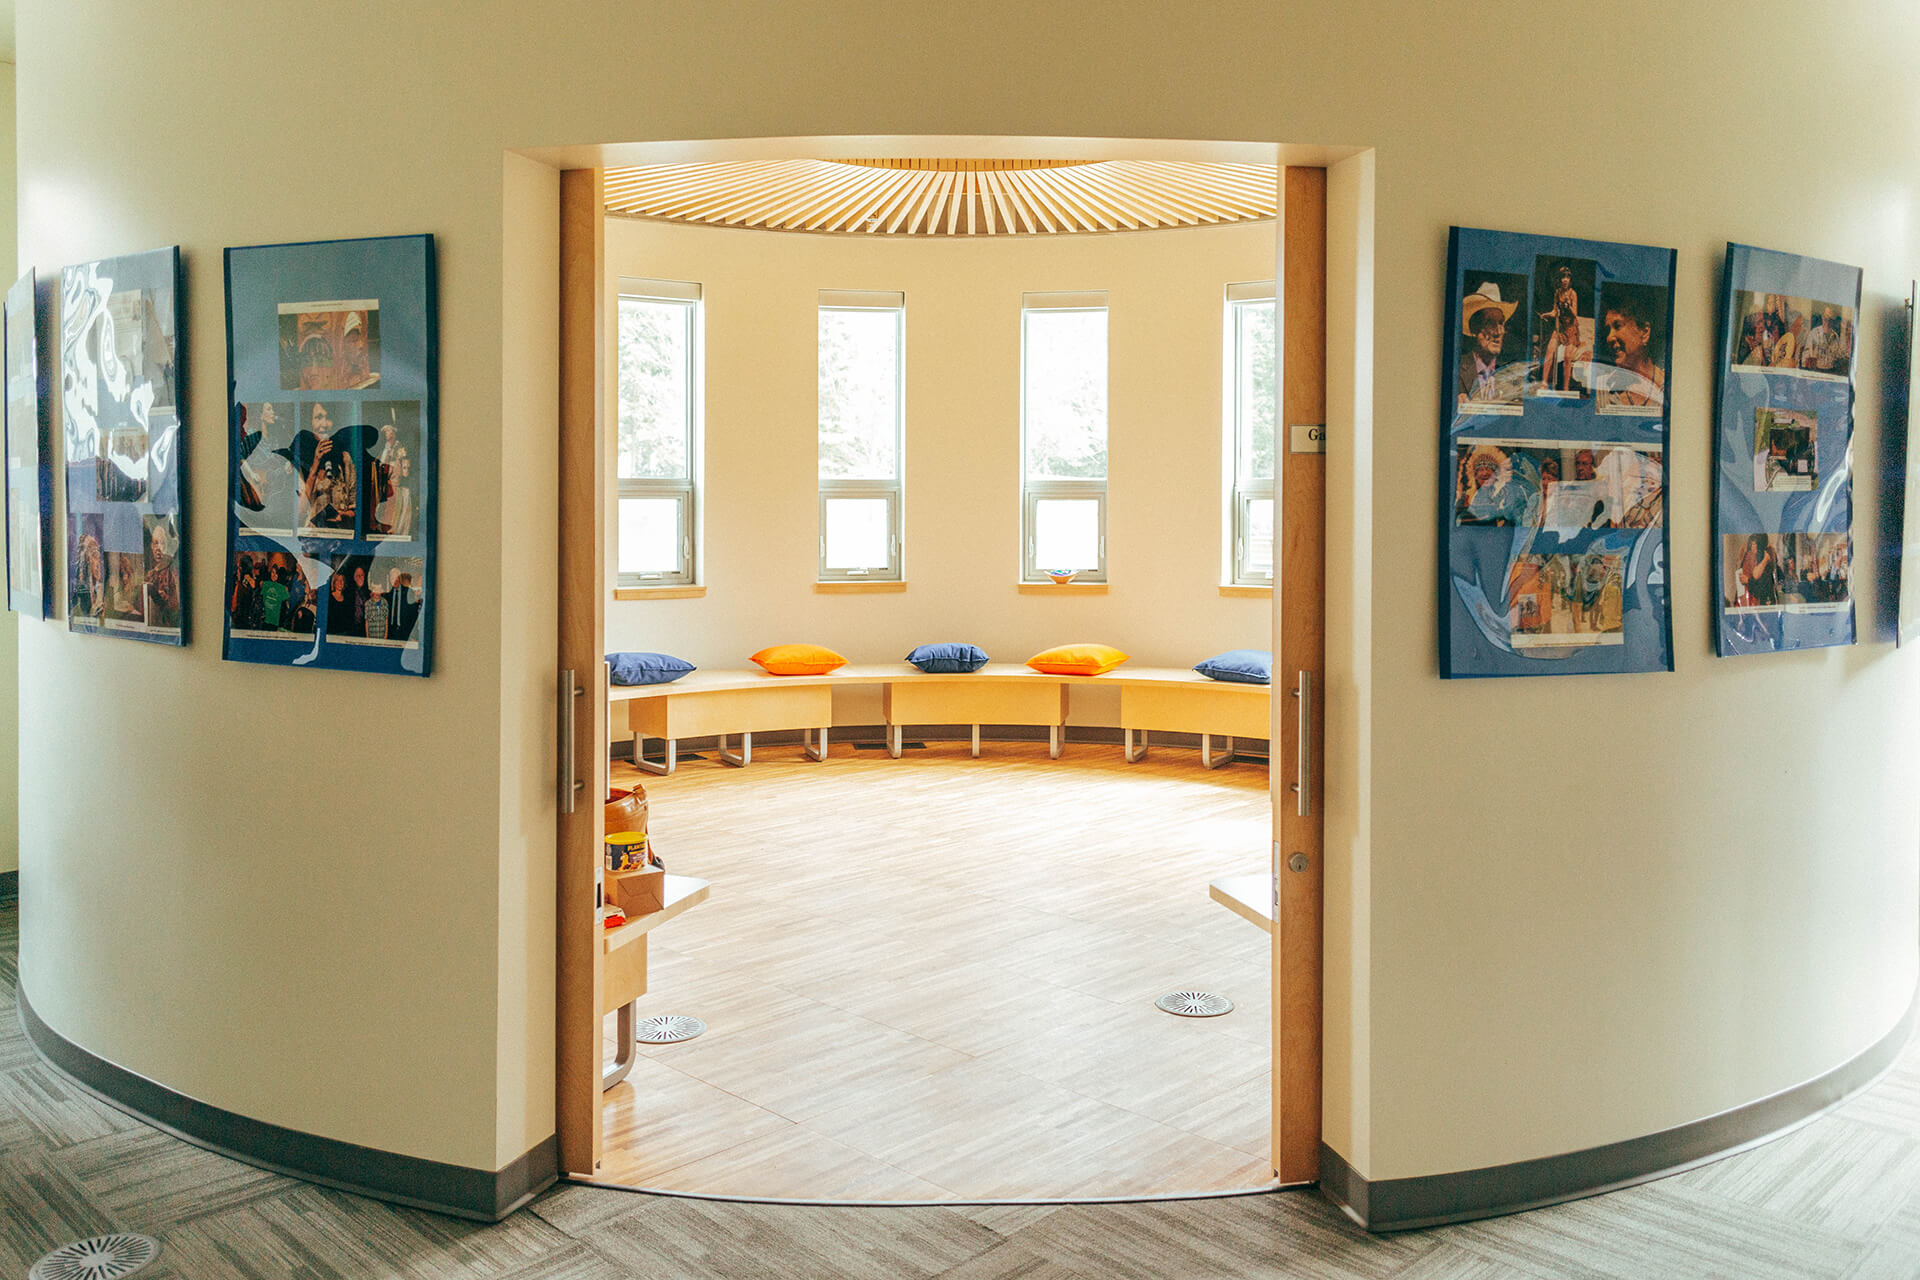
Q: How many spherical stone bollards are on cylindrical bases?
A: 0